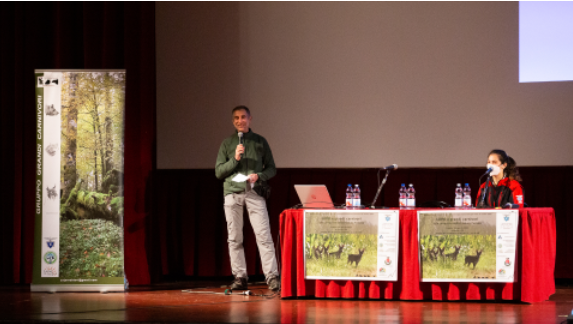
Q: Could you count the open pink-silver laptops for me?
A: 1